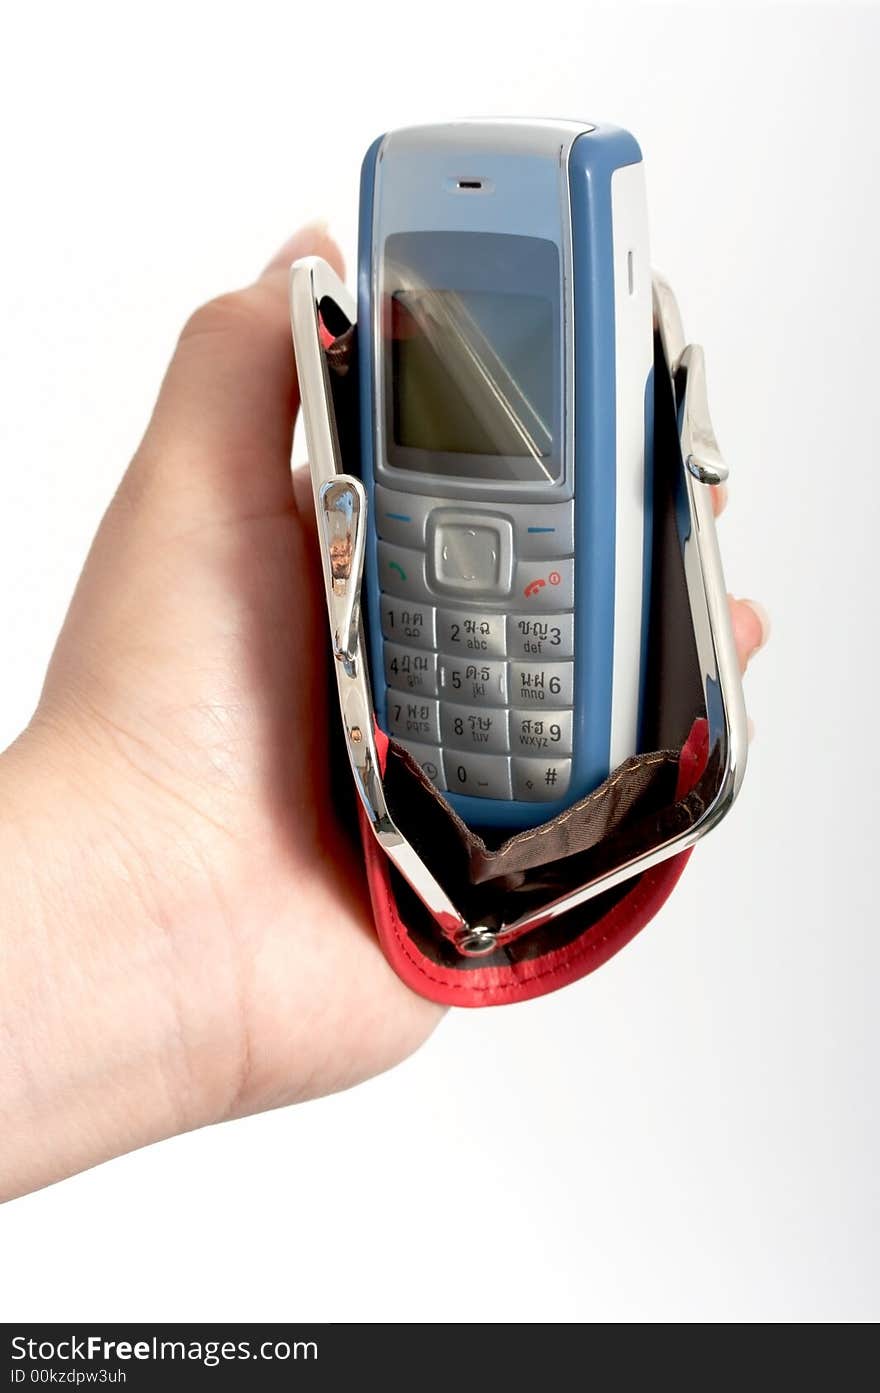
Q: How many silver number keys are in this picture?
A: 10